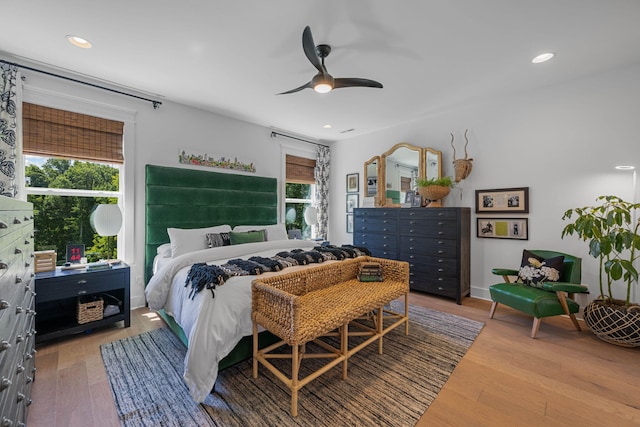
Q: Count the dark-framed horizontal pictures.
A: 2